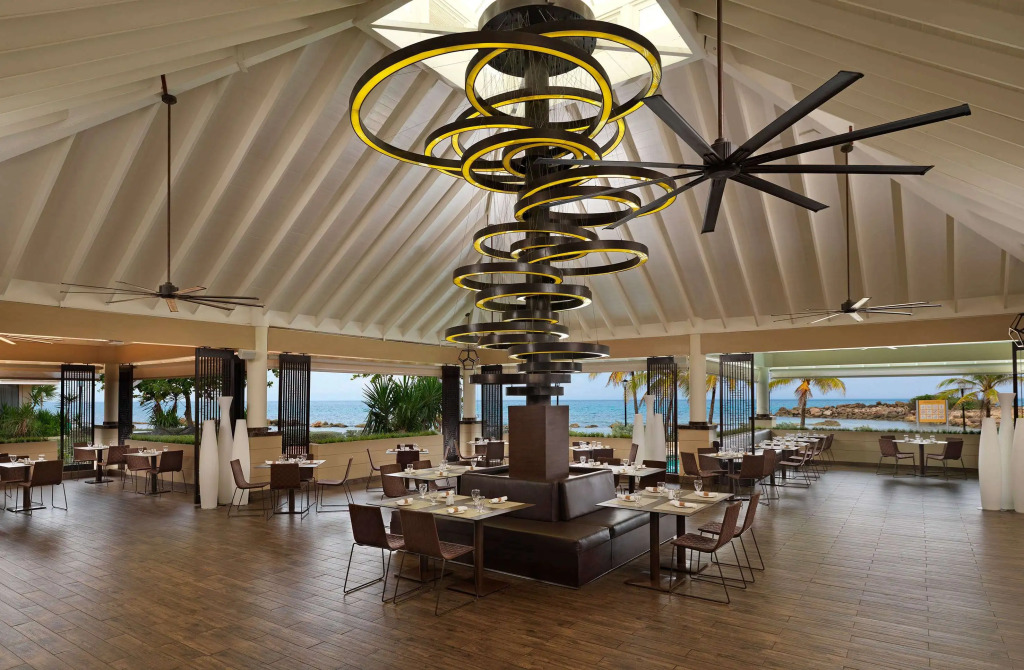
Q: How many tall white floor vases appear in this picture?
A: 9